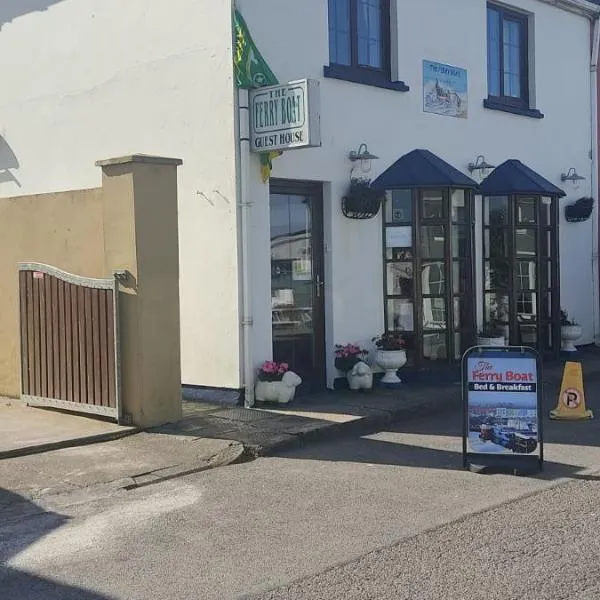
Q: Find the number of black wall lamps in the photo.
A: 3